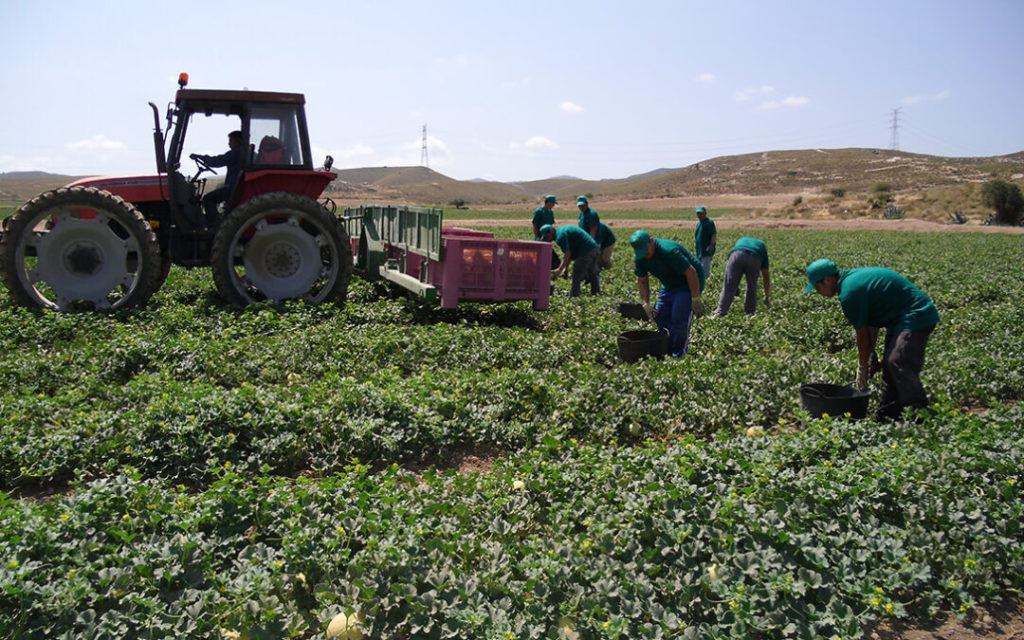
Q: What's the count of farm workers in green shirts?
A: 8